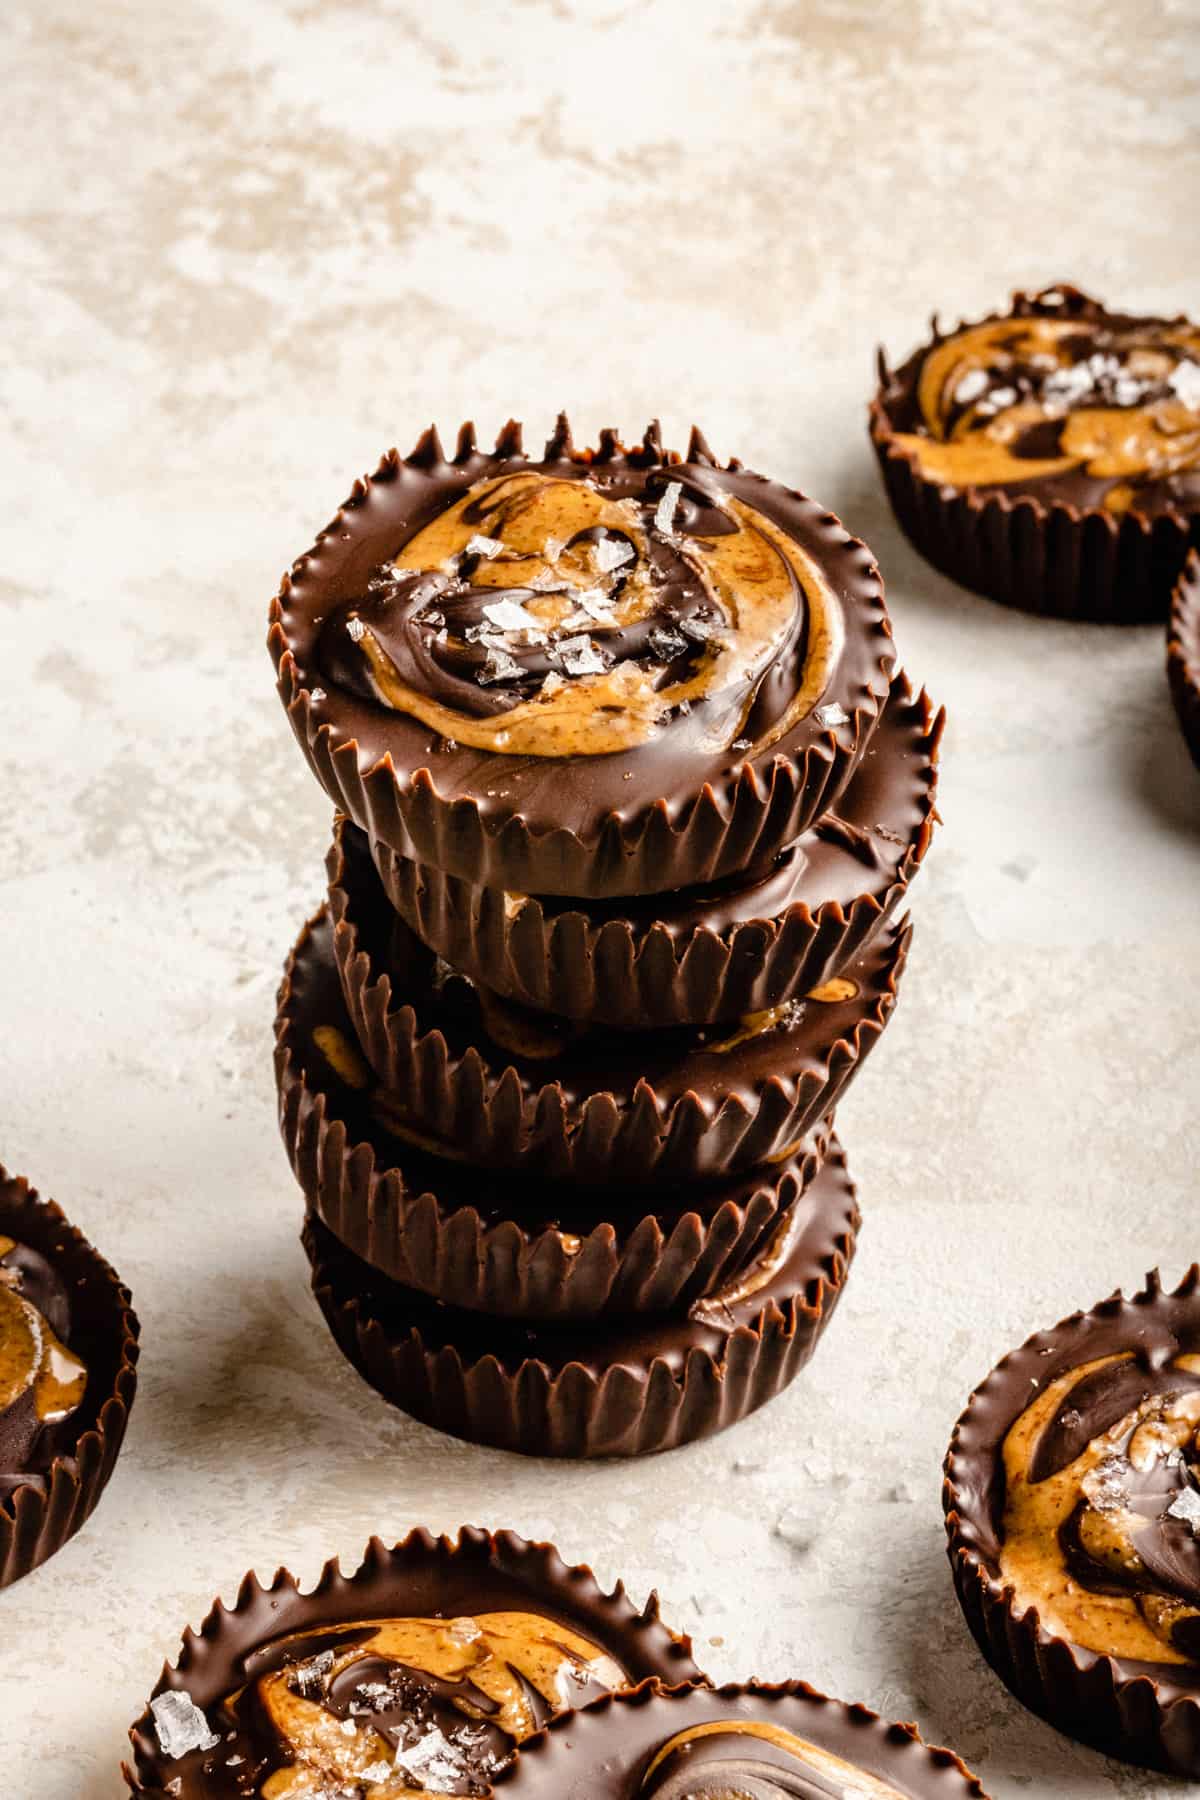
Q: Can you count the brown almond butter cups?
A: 11